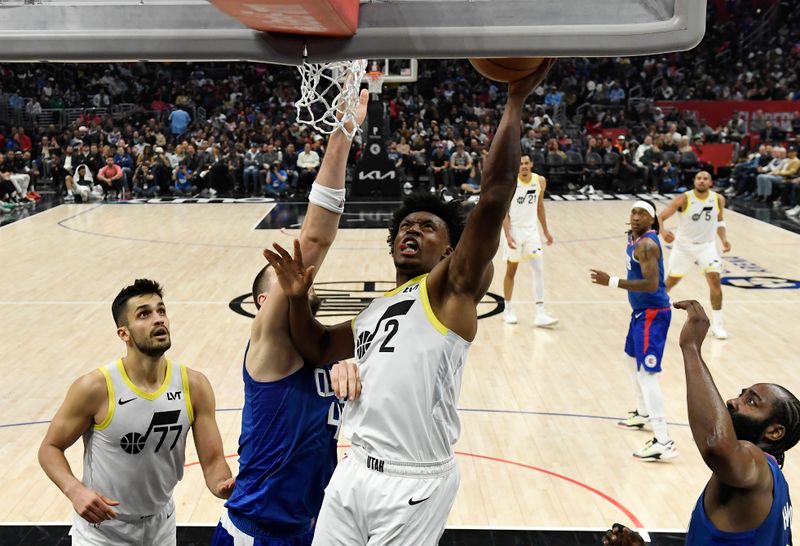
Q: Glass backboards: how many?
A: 2